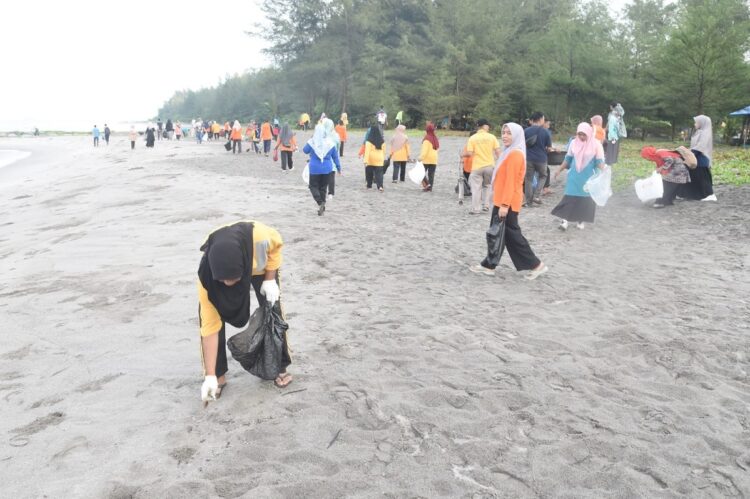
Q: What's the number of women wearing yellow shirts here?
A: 4